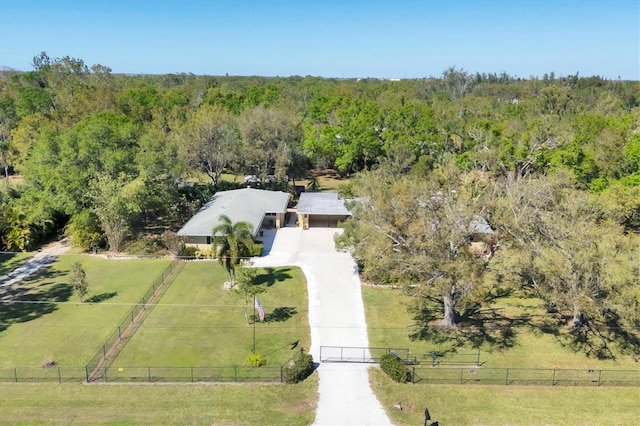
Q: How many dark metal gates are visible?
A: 1